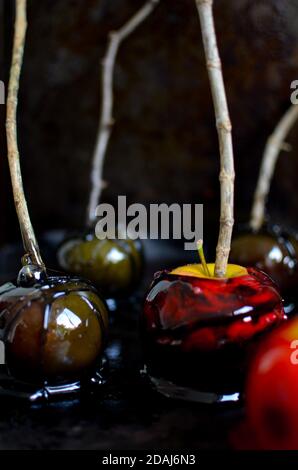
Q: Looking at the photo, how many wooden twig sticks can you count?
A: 4